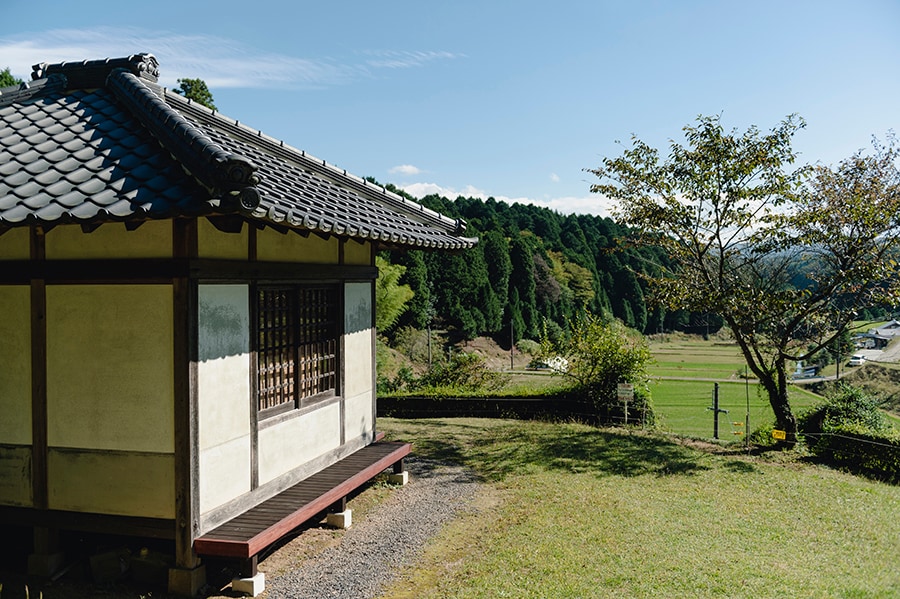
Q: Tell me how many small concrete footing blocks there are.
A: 3